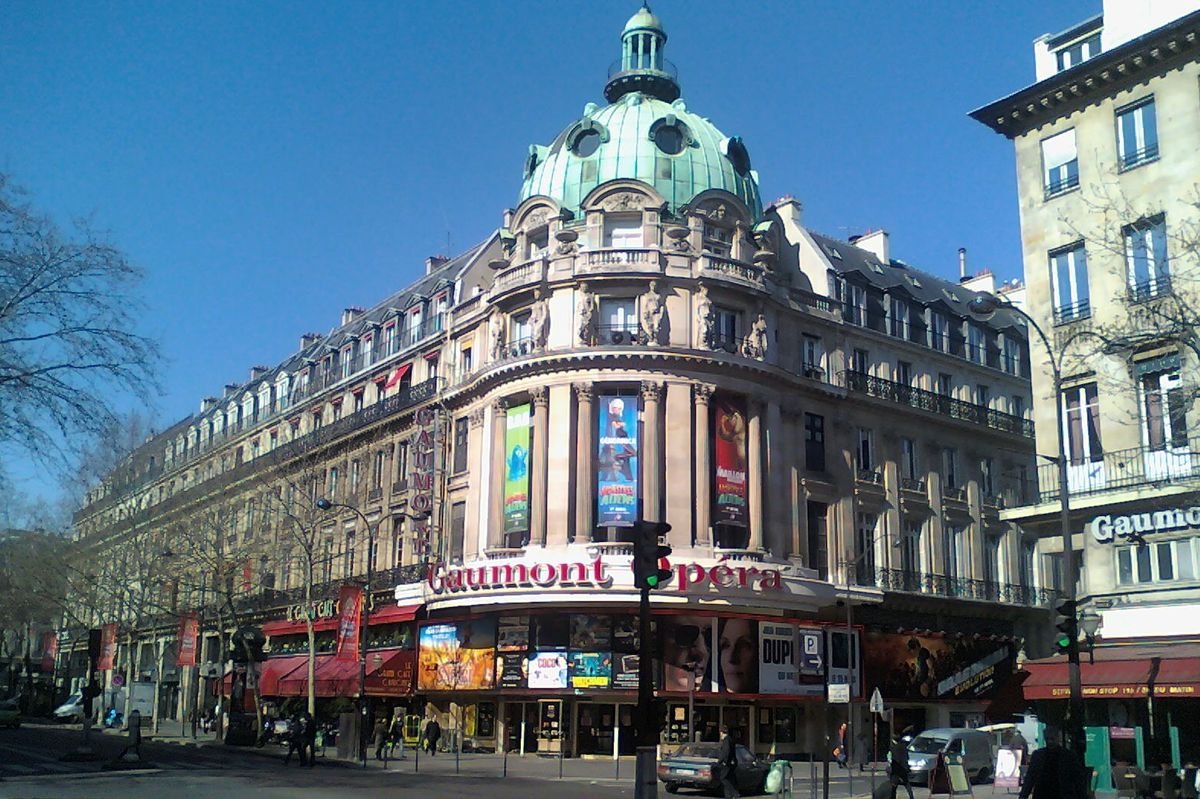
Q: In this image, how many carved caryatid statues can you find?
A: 6